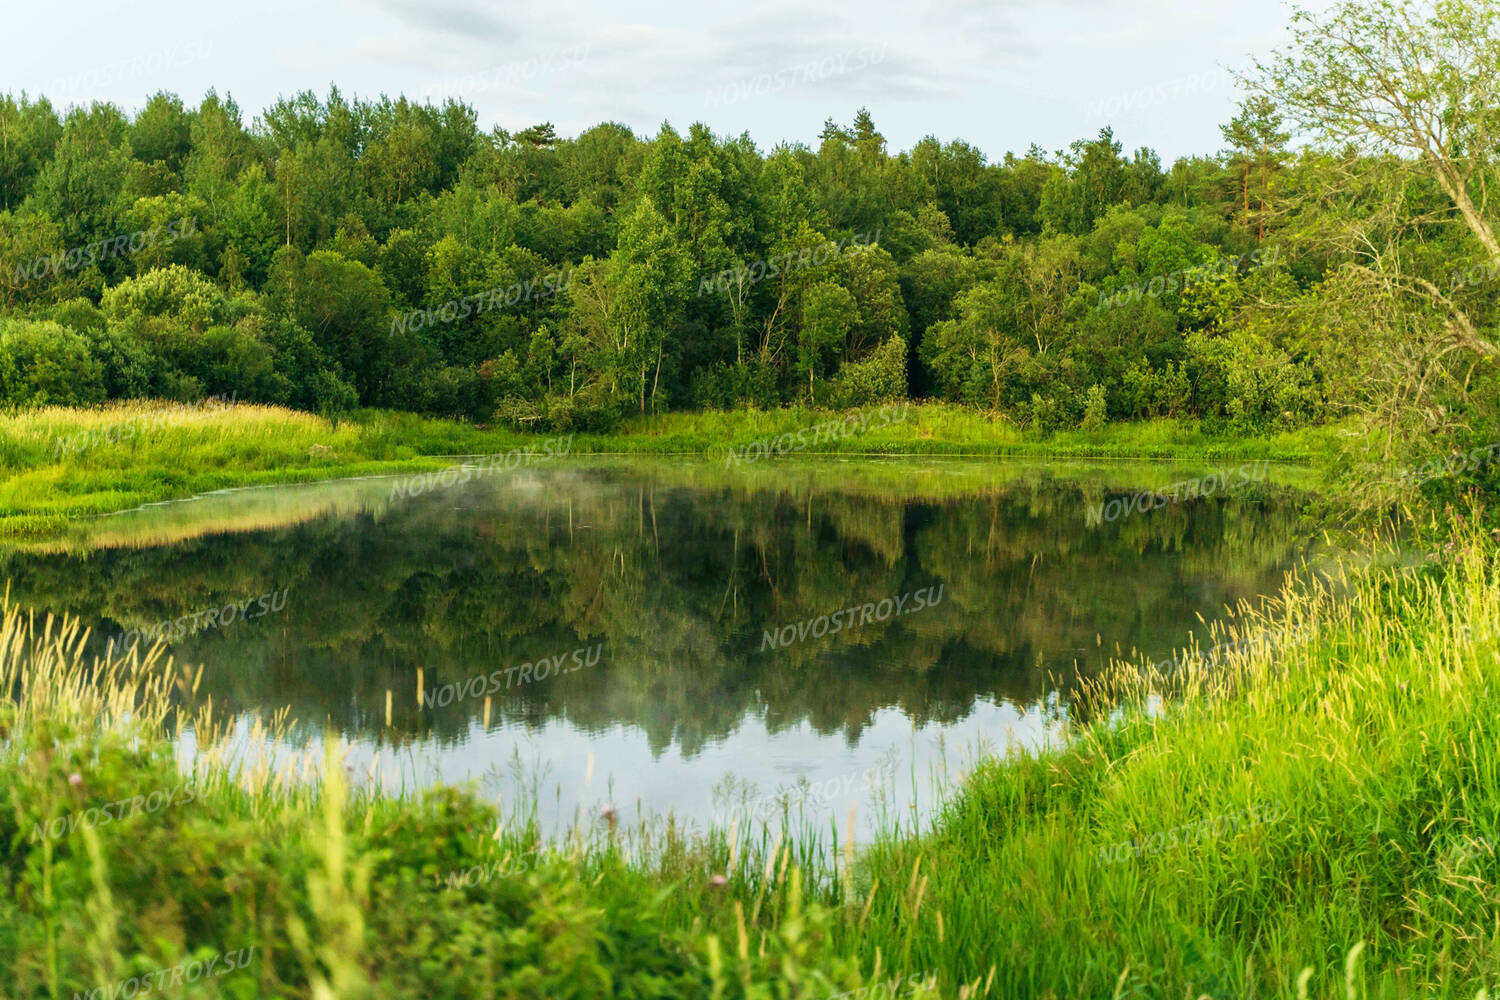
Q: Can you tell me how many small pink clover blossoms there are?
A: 3